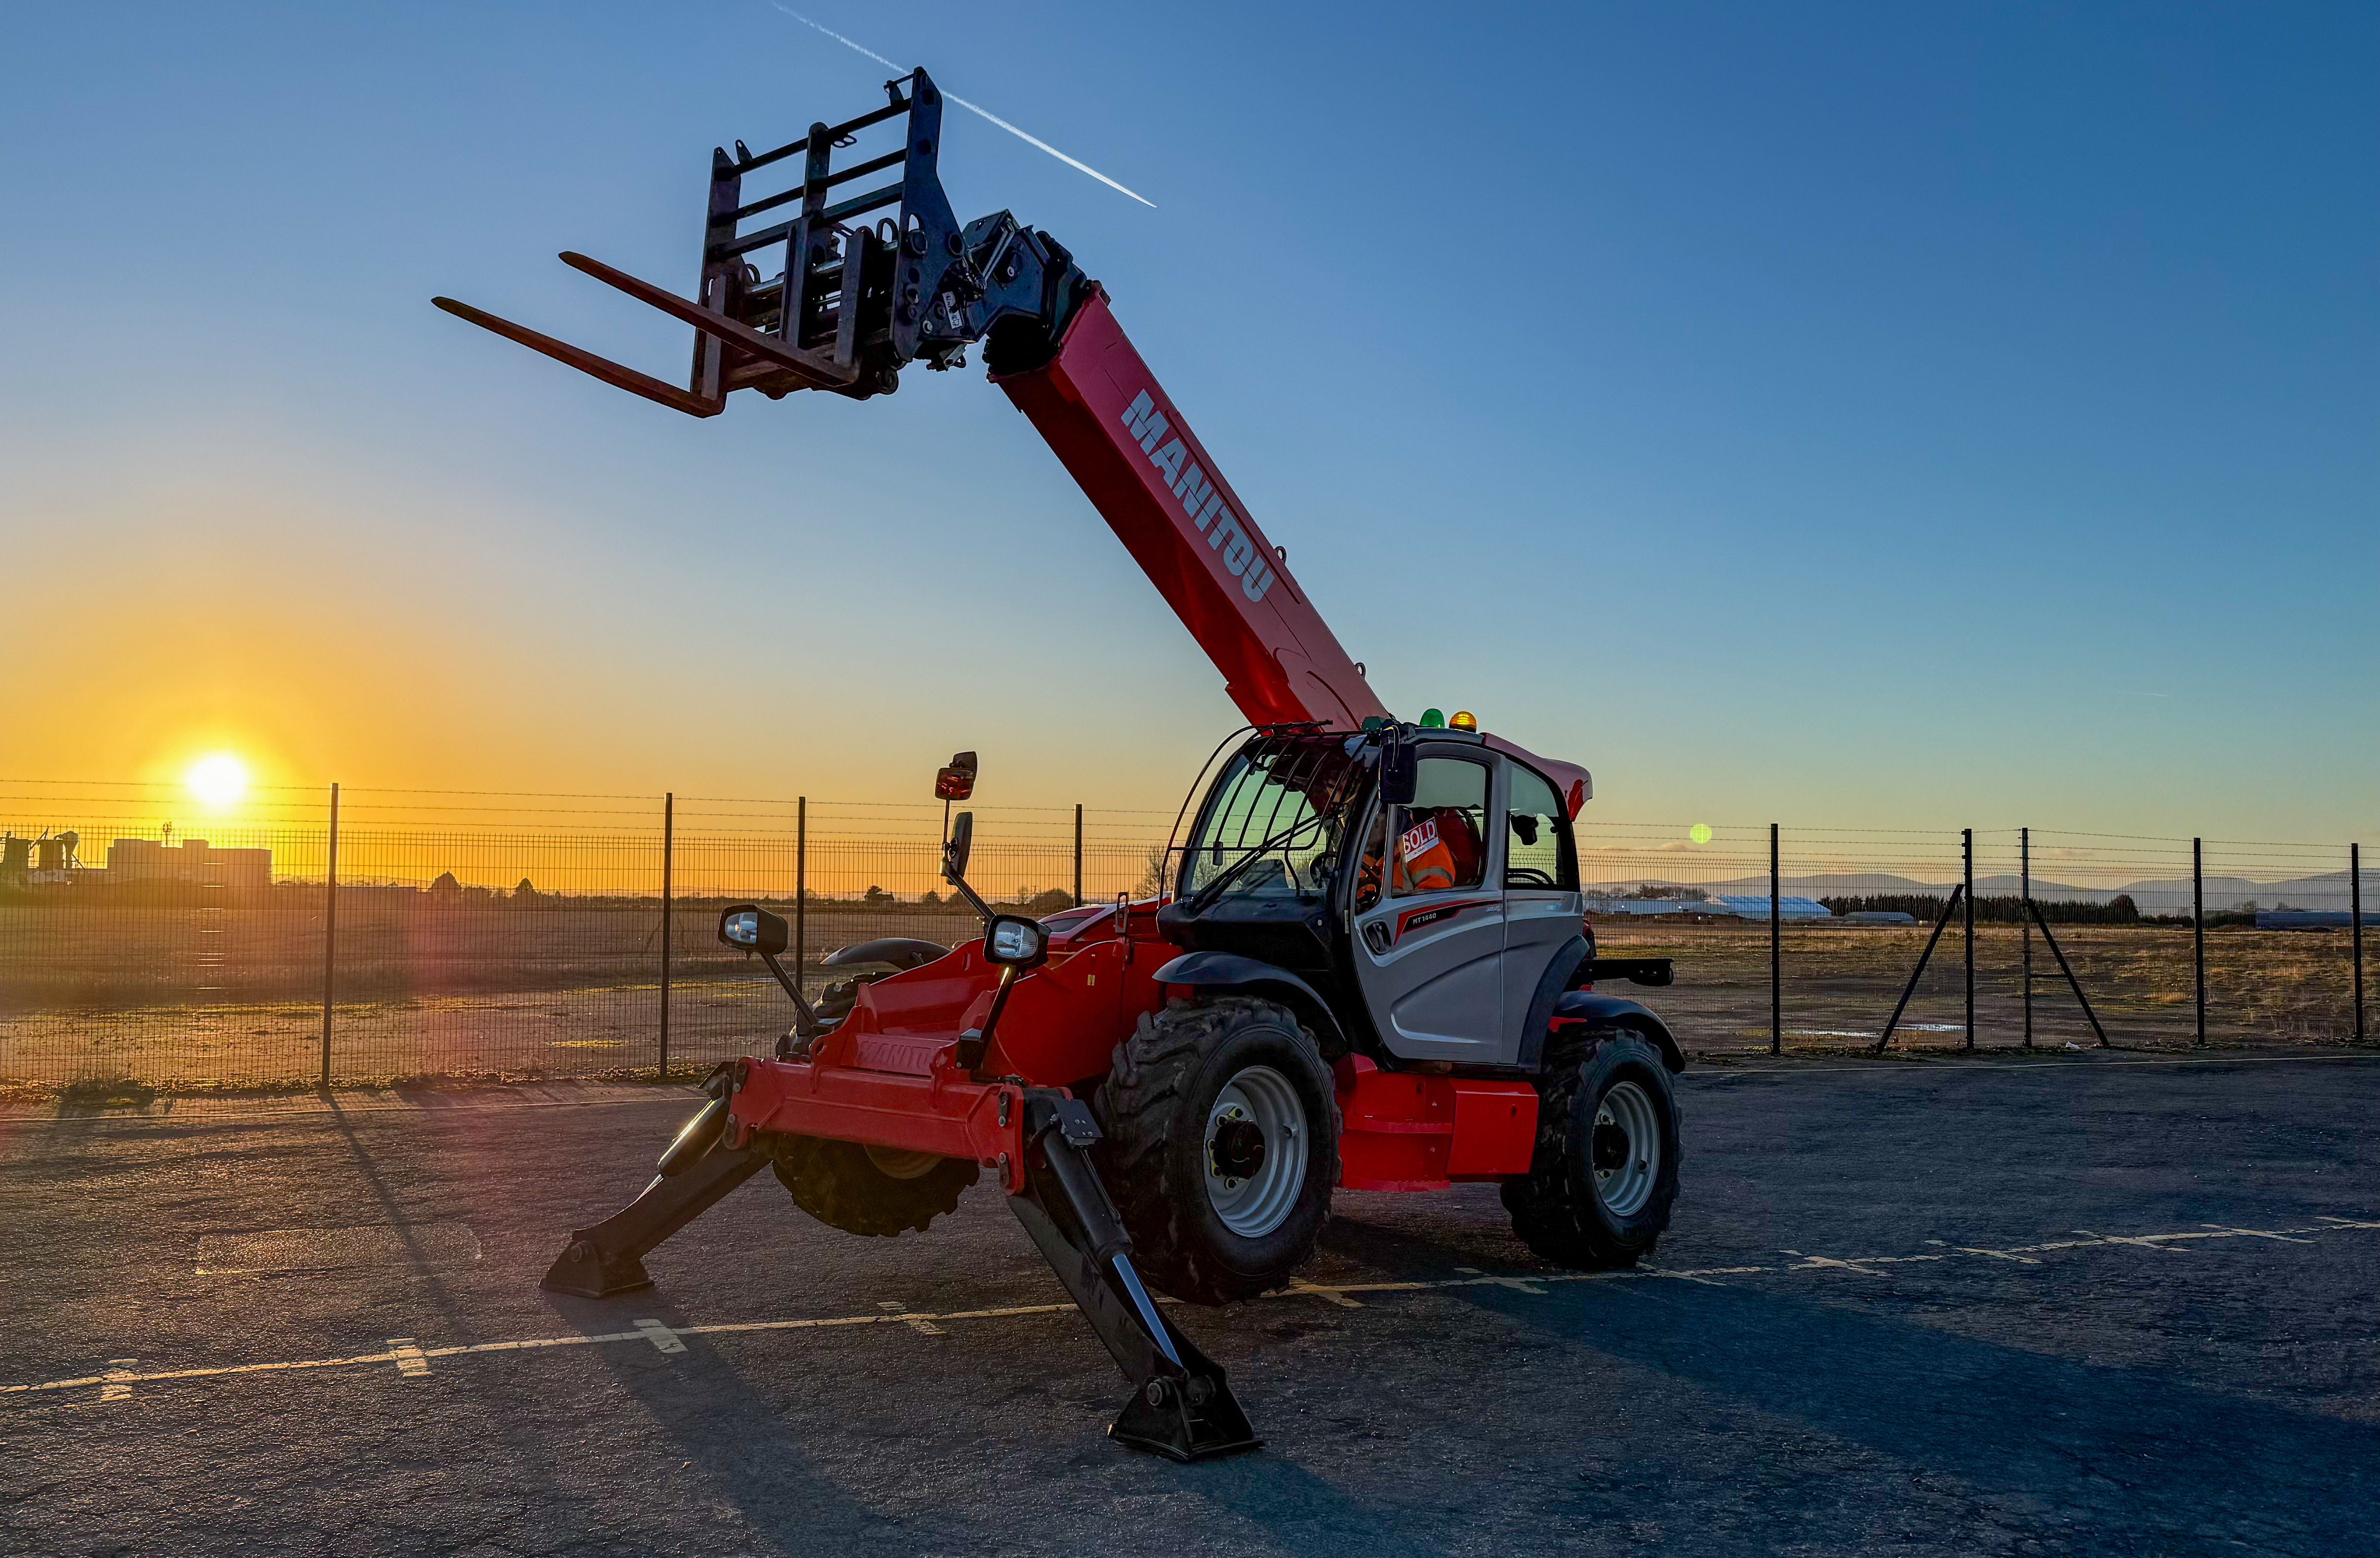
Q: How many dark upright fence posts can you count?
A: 9